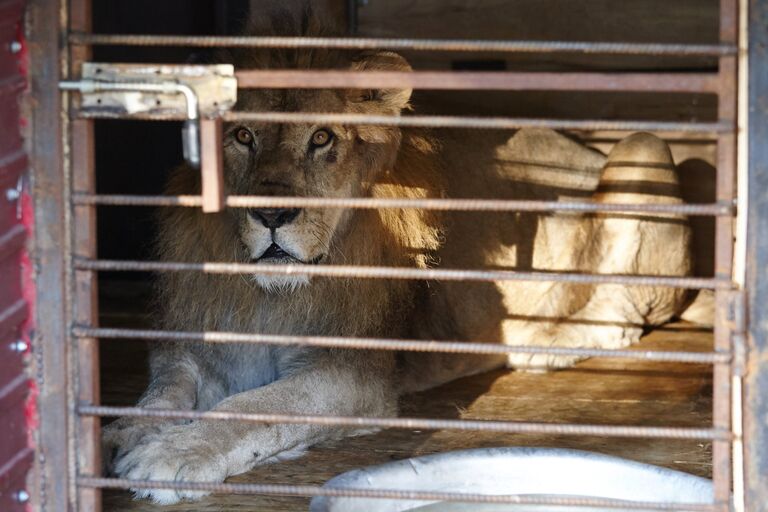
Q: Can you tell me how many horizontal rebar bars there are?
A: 7